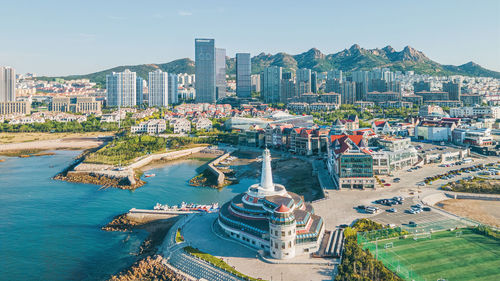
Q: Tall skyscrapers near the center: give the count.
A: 3